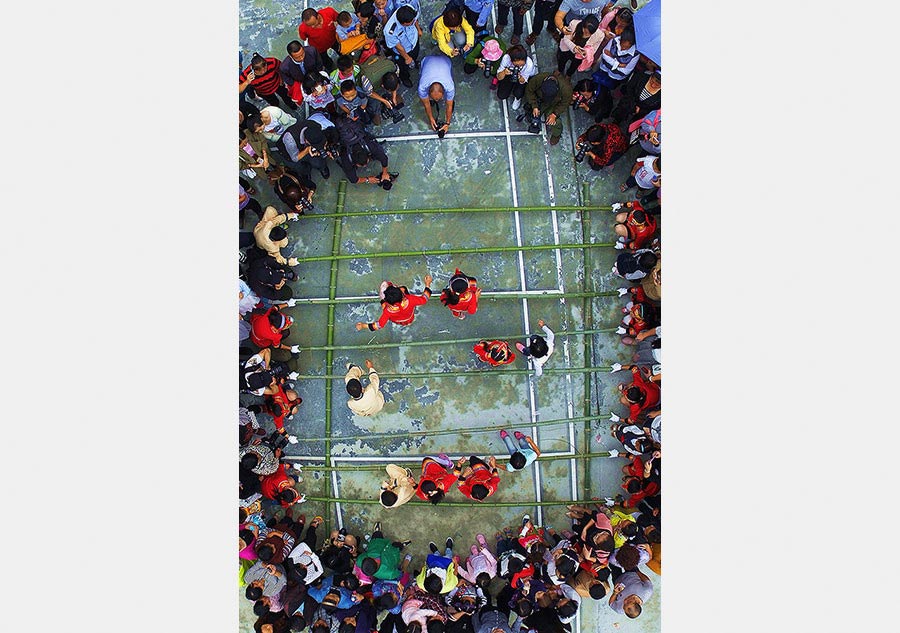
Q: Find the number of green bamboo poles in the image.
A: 10